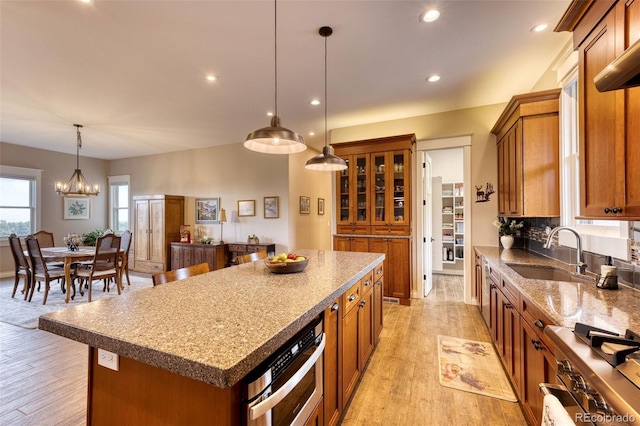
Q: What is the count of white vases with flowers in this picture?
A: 1